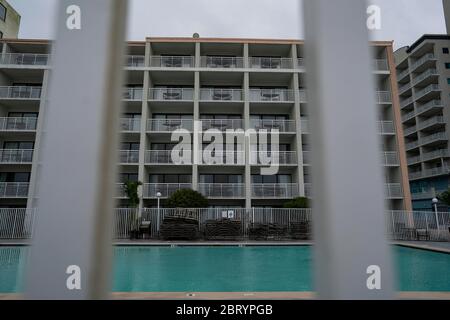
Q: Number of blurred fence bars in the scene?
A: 2